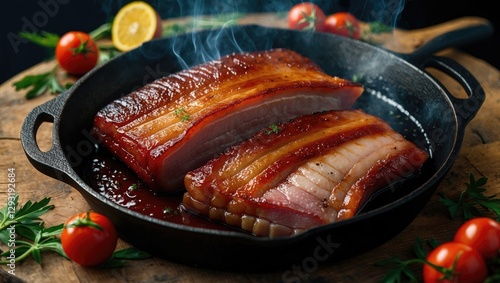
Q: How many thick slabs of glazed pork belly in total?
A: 2